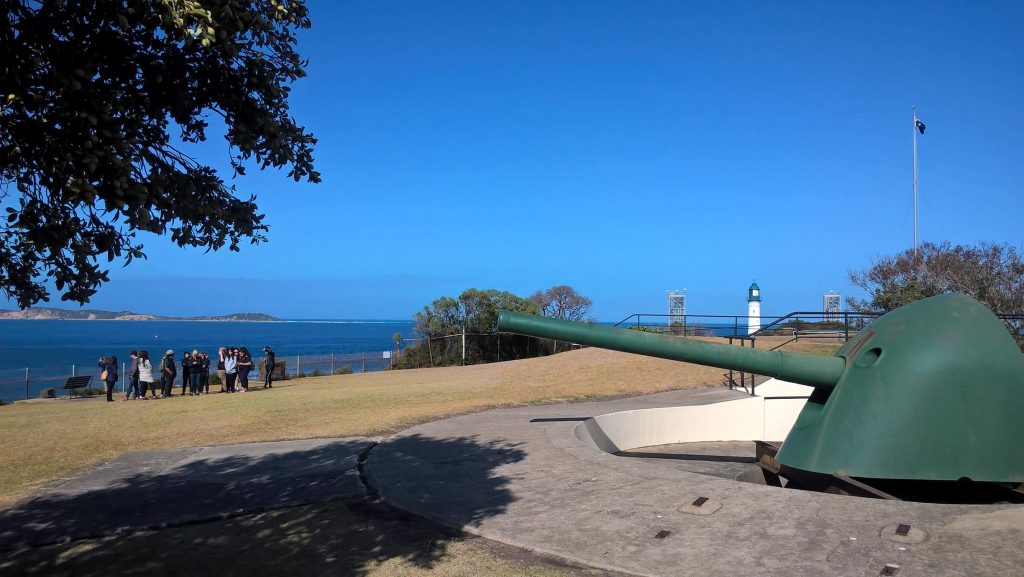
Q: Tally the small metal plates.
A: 4